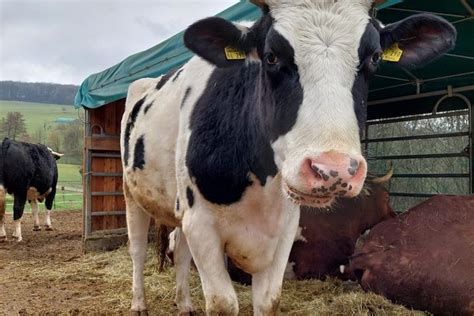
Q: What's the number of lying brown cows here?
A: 2